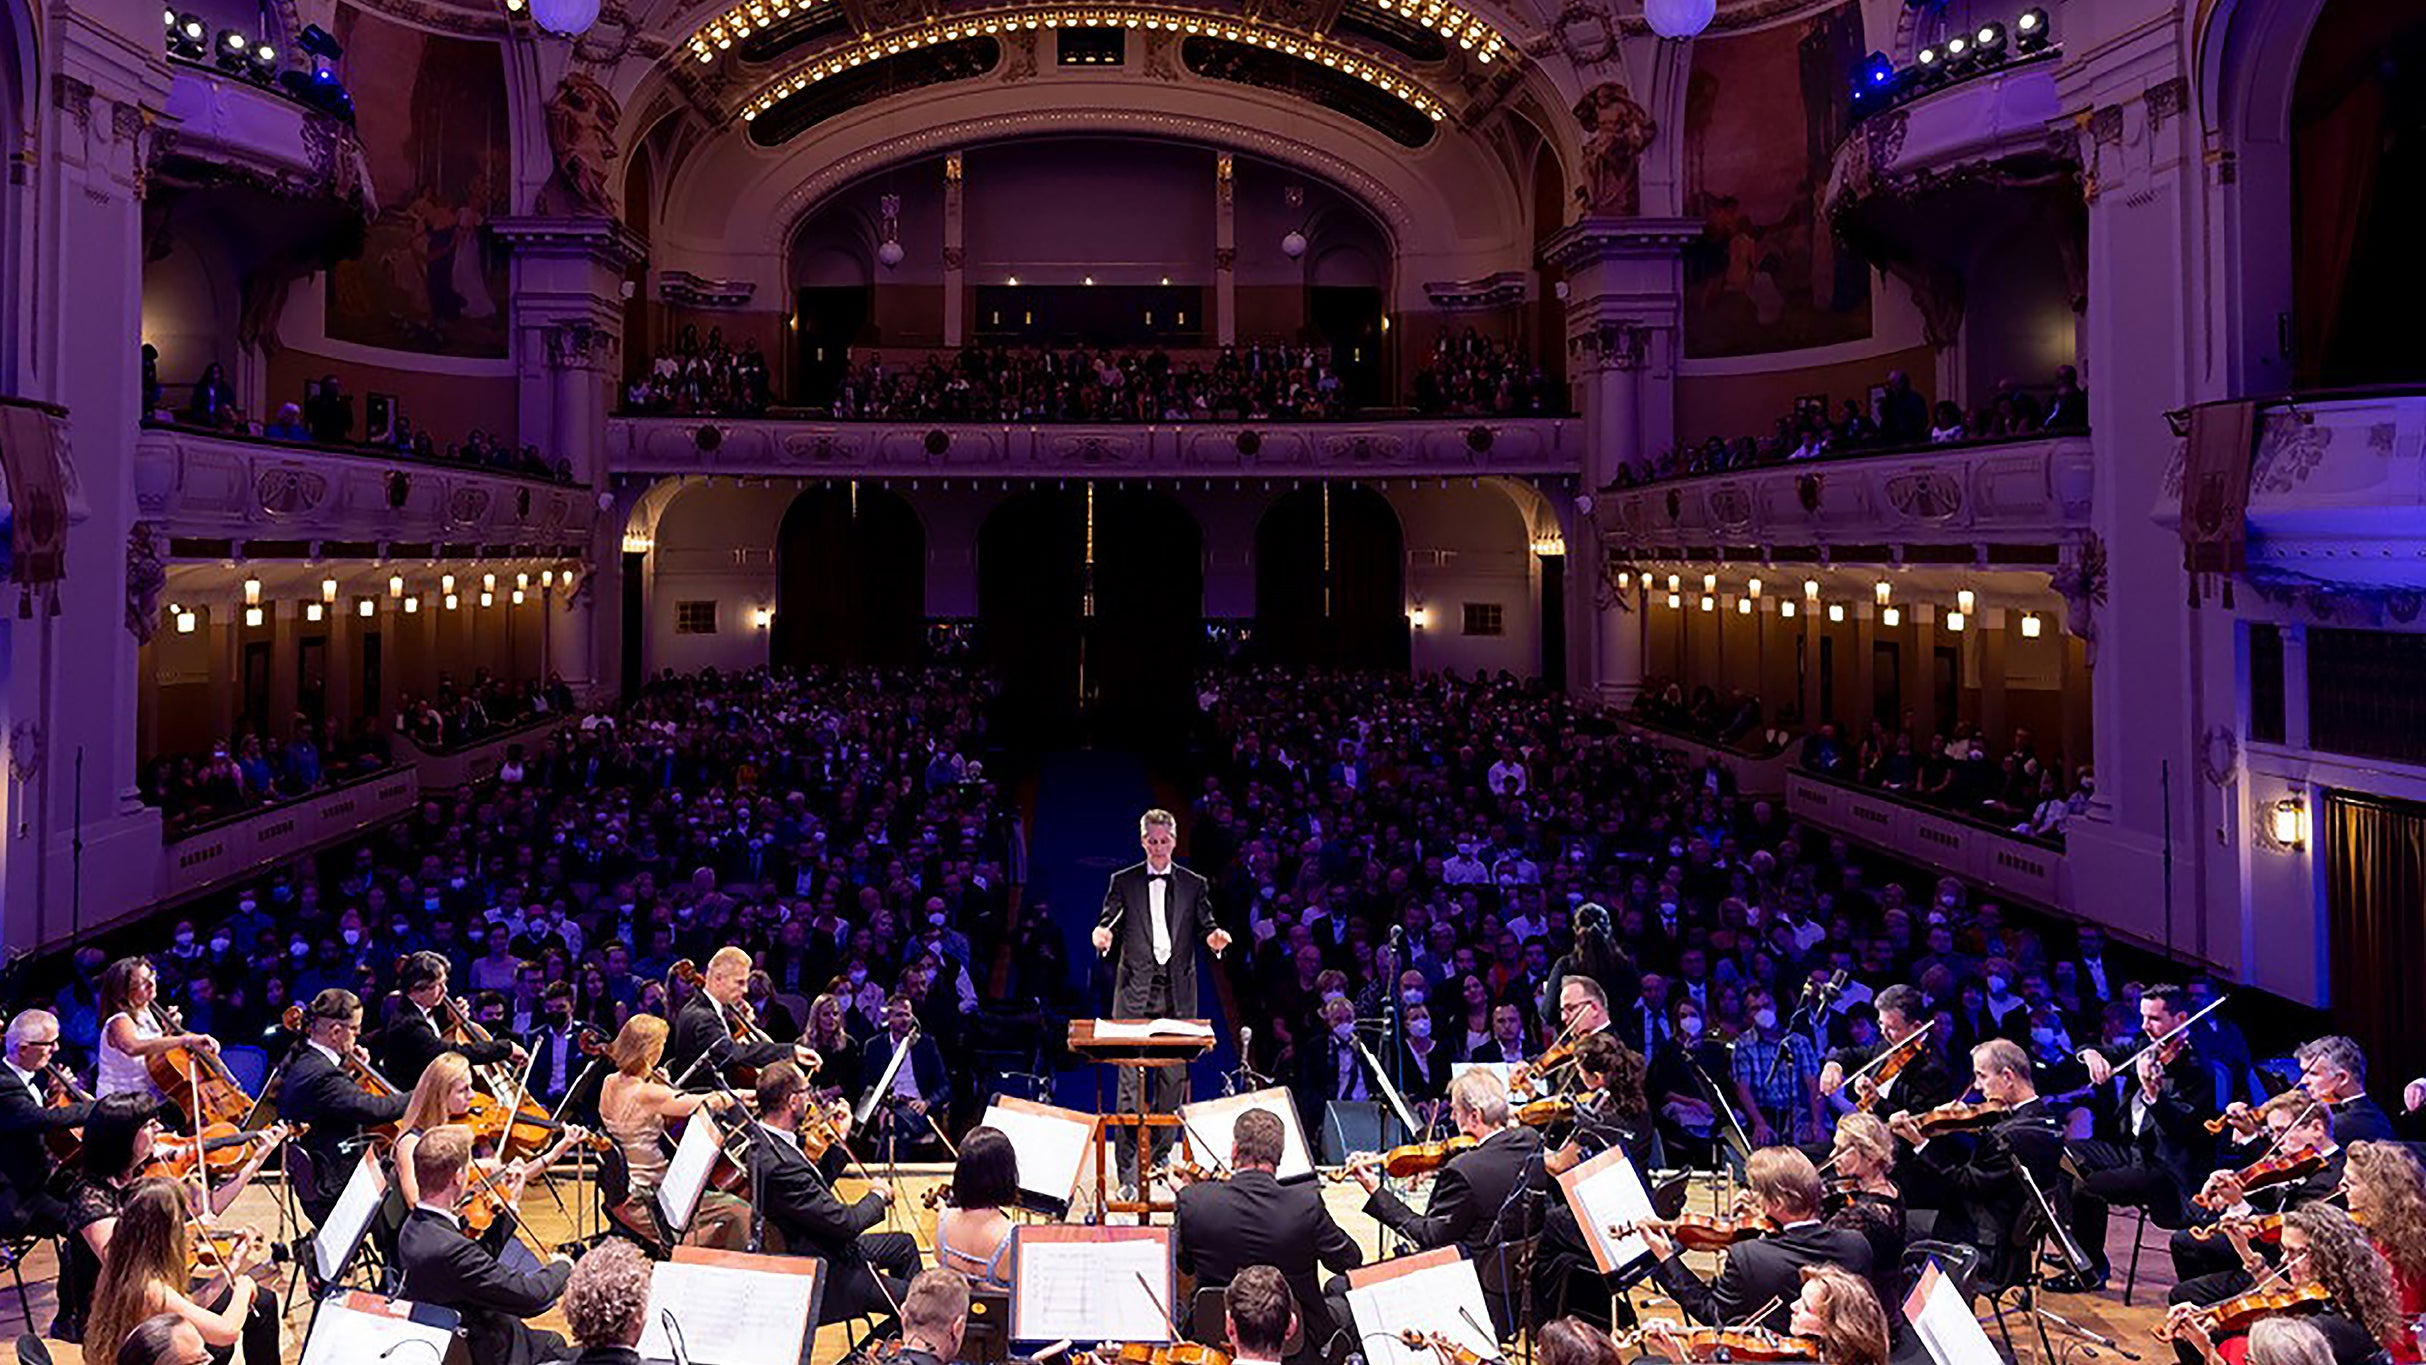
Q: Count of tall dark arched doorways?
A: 3